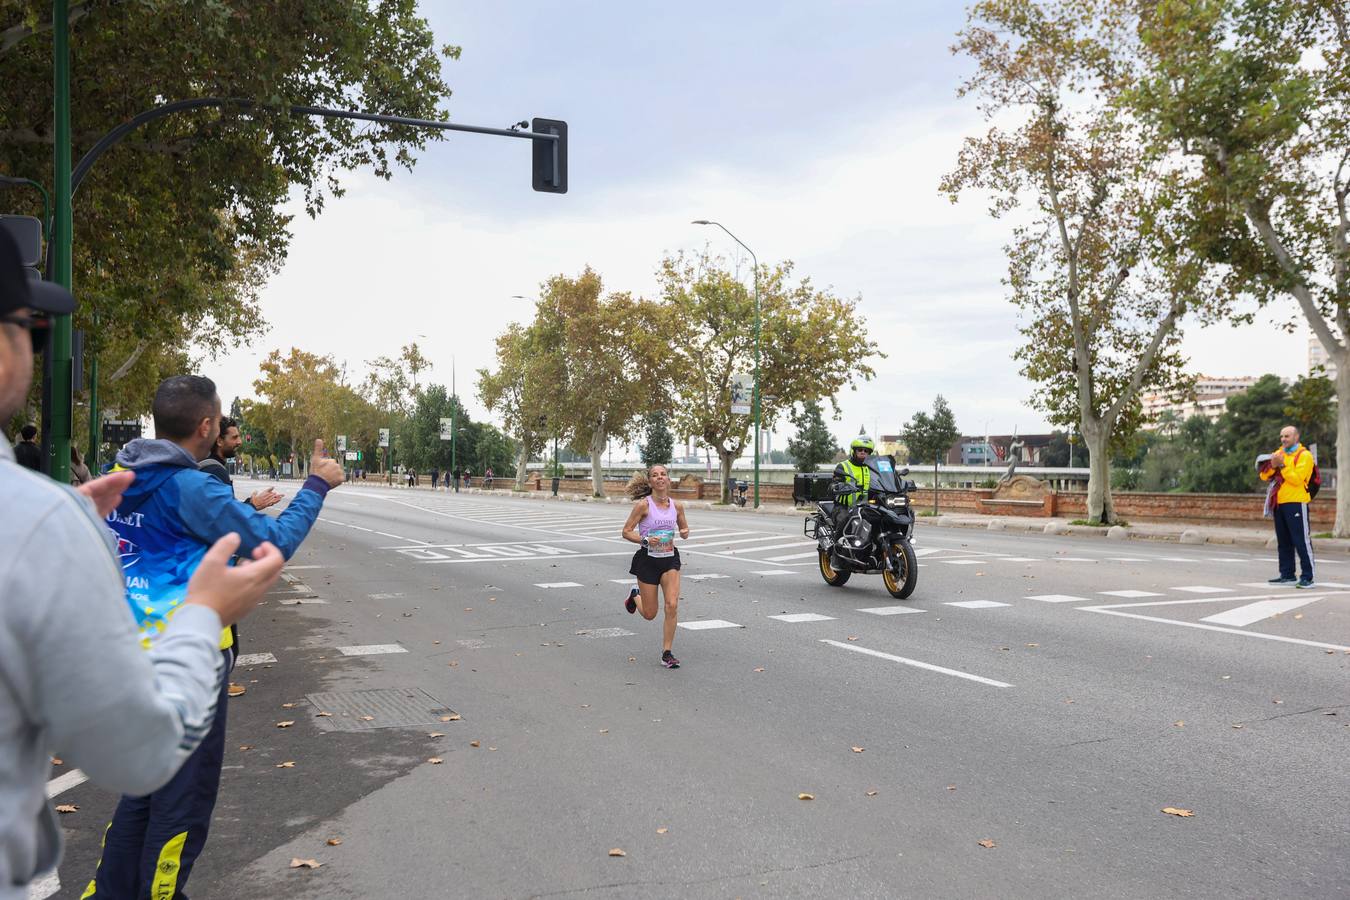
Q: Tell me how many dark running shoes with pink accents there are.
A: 2